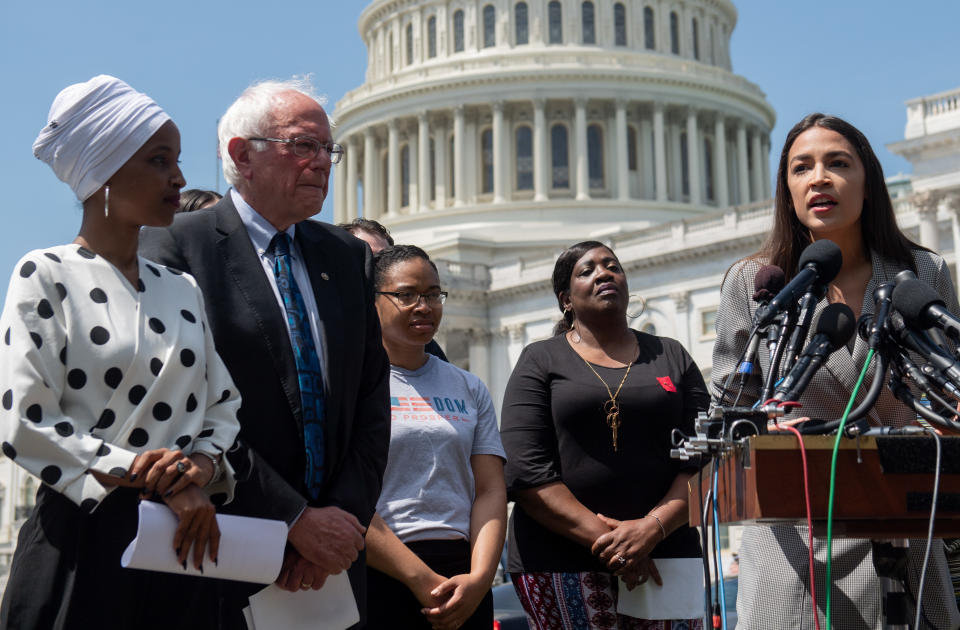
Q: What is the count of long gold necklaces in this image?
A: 1